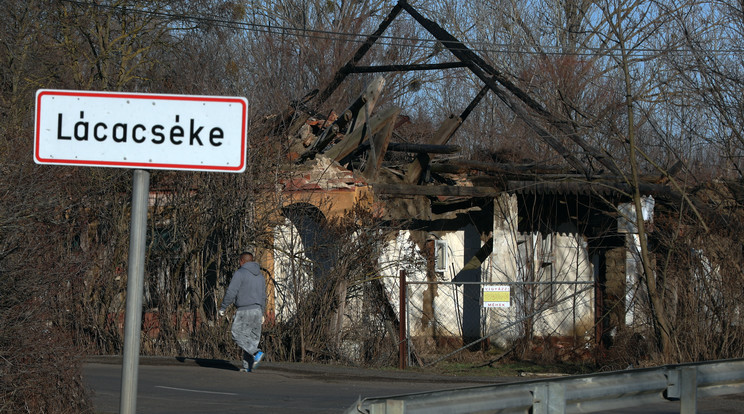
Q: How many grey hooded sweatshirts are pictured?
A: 1